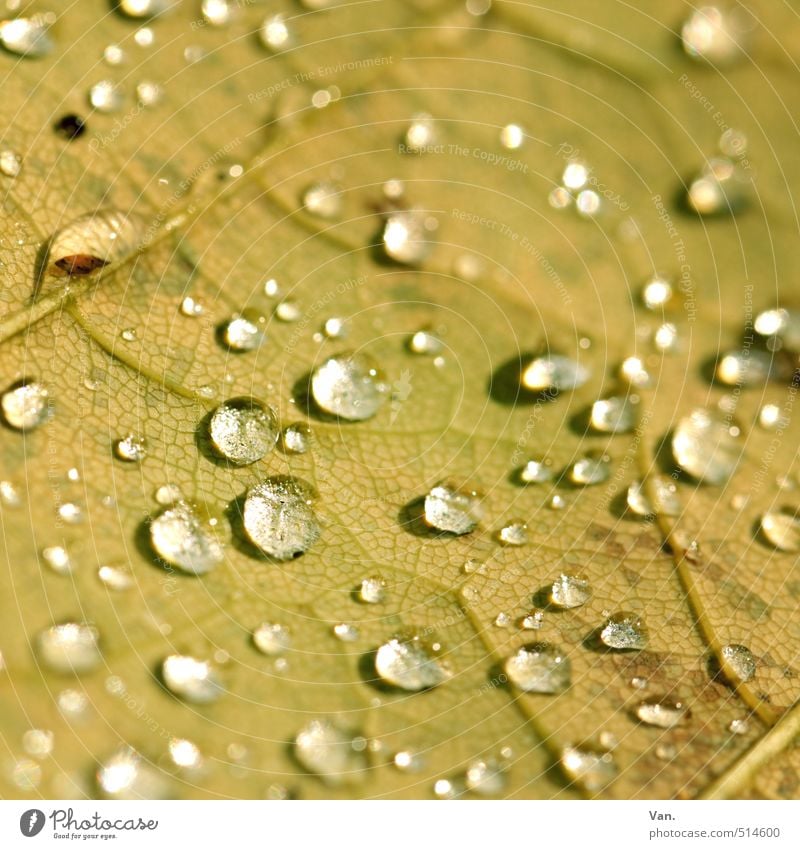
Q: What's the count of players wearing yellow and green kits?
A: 0